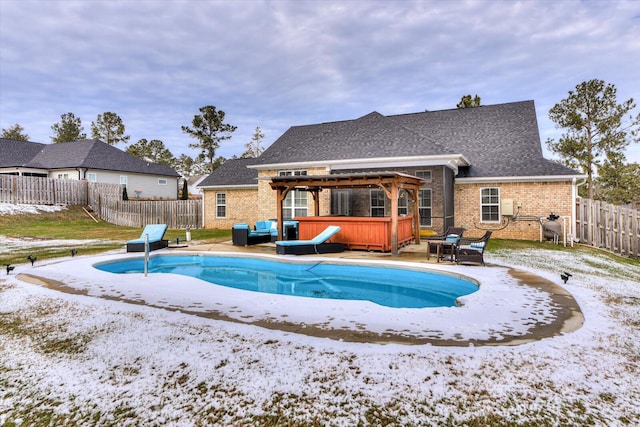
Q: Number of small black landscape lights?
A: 4